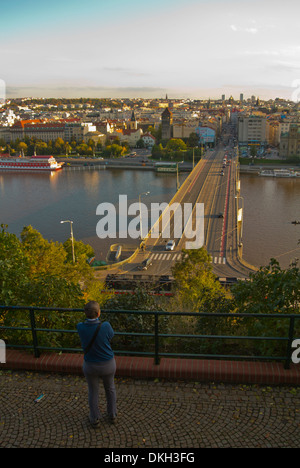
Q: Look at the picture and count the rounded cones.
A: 0